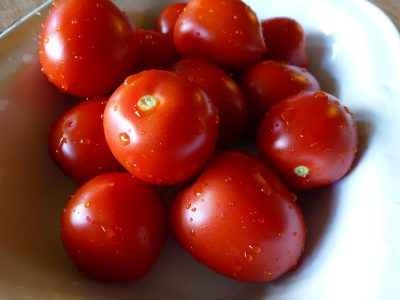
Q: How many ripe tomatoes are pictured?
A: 12